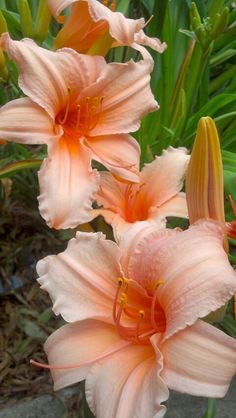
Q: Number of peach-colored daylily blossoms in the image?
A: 4